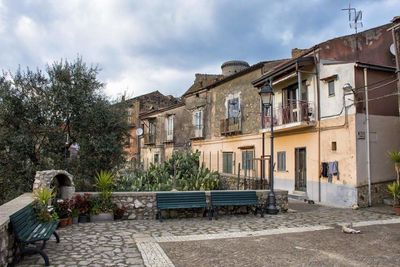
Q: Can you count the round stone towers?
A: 1